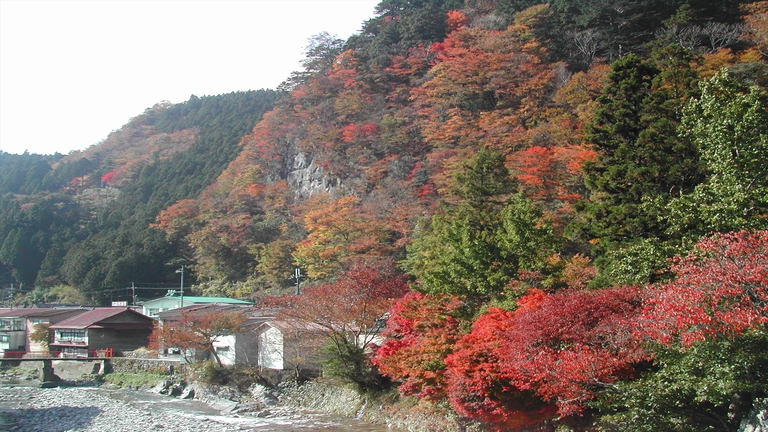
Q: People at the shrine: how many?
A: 0